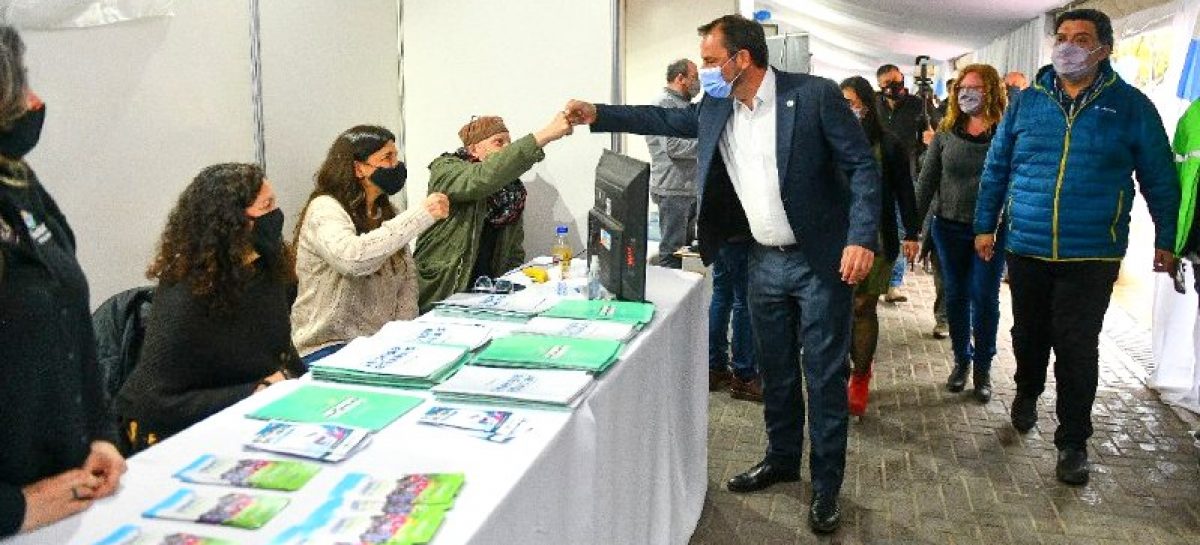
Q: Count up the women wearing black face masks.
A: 3